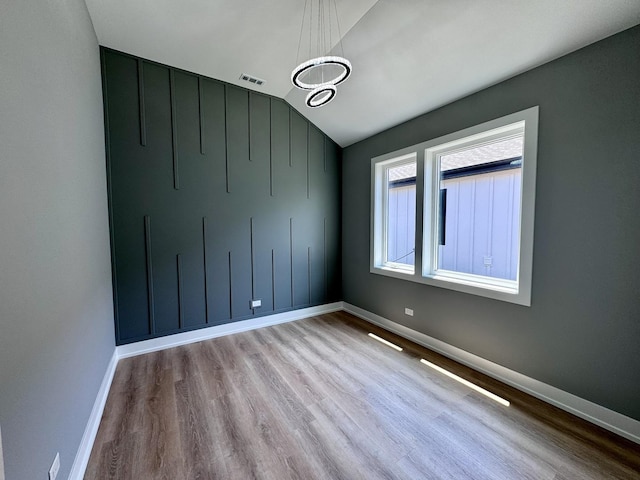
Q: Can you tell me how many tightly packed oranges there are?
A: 0